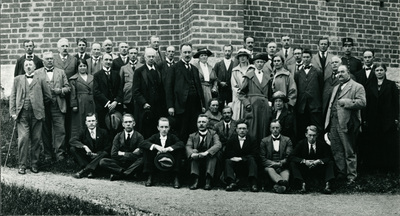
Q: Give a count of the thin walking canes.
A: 1